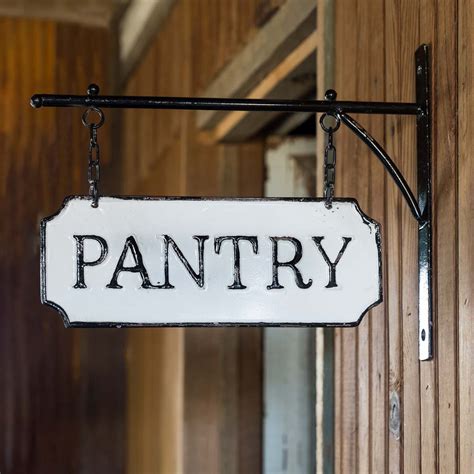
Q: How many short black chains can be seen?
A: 2